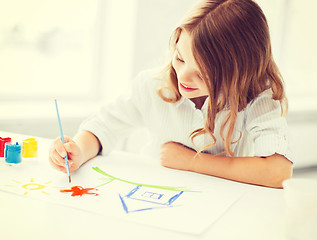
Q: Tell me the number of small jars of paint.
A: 3